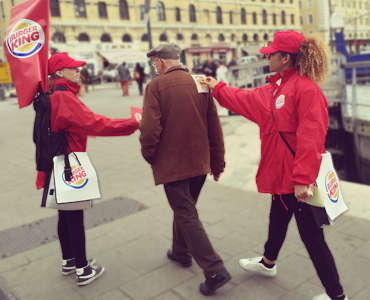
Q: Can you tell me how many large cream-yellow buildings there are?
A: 2